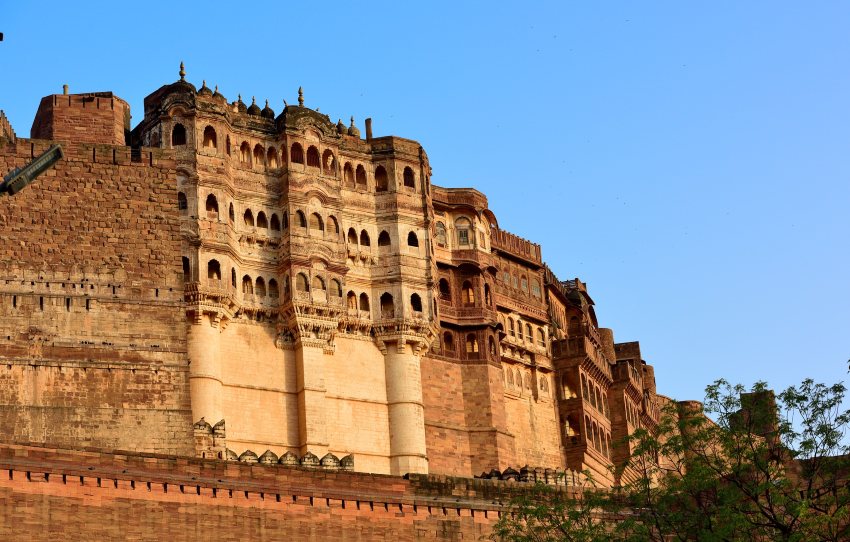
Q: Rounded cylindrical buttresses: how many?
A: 2